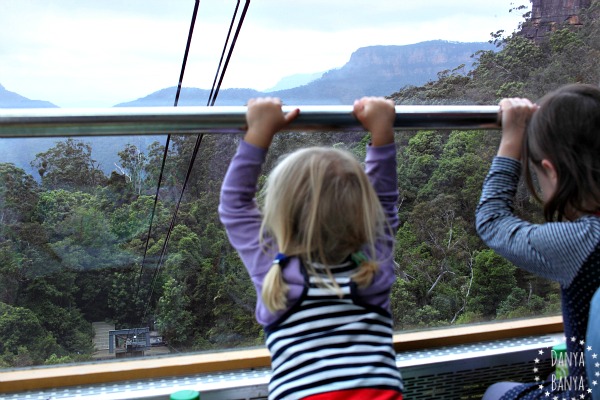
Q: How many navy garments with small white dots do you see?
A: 1